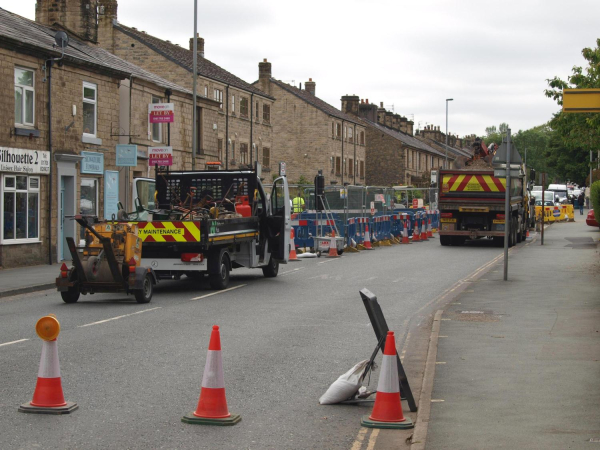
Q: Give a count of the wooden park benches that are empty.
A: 0